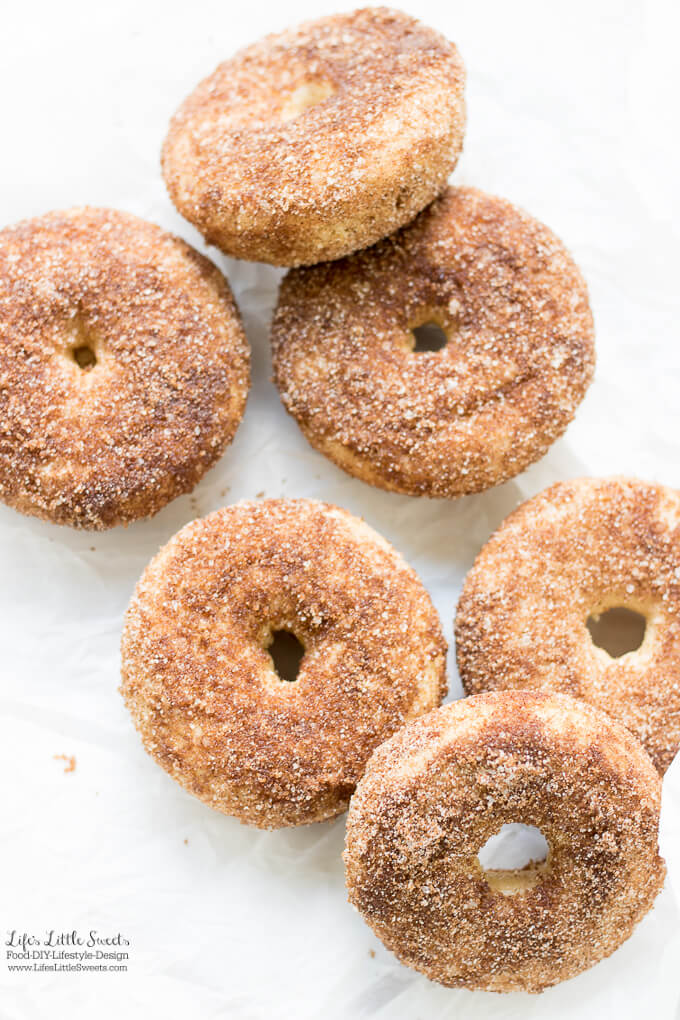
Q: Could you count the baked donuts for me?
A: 6